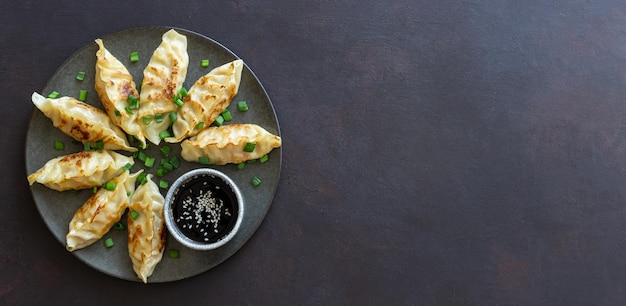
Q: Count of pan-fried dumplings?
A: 8